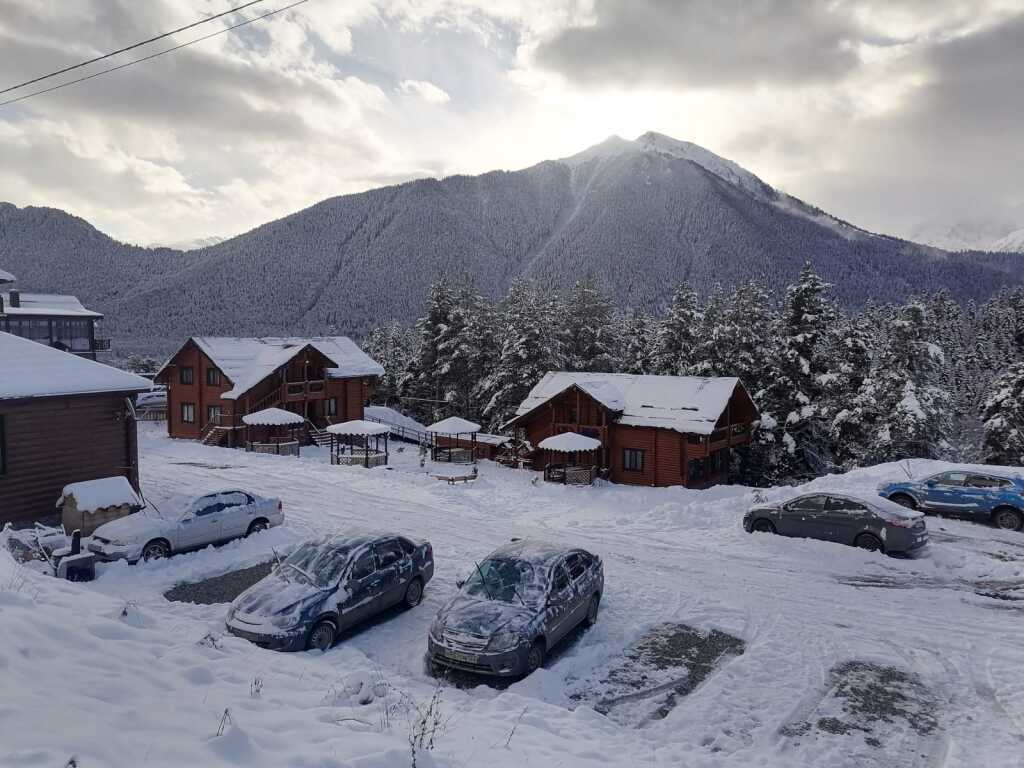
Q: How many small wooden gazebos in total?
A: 4